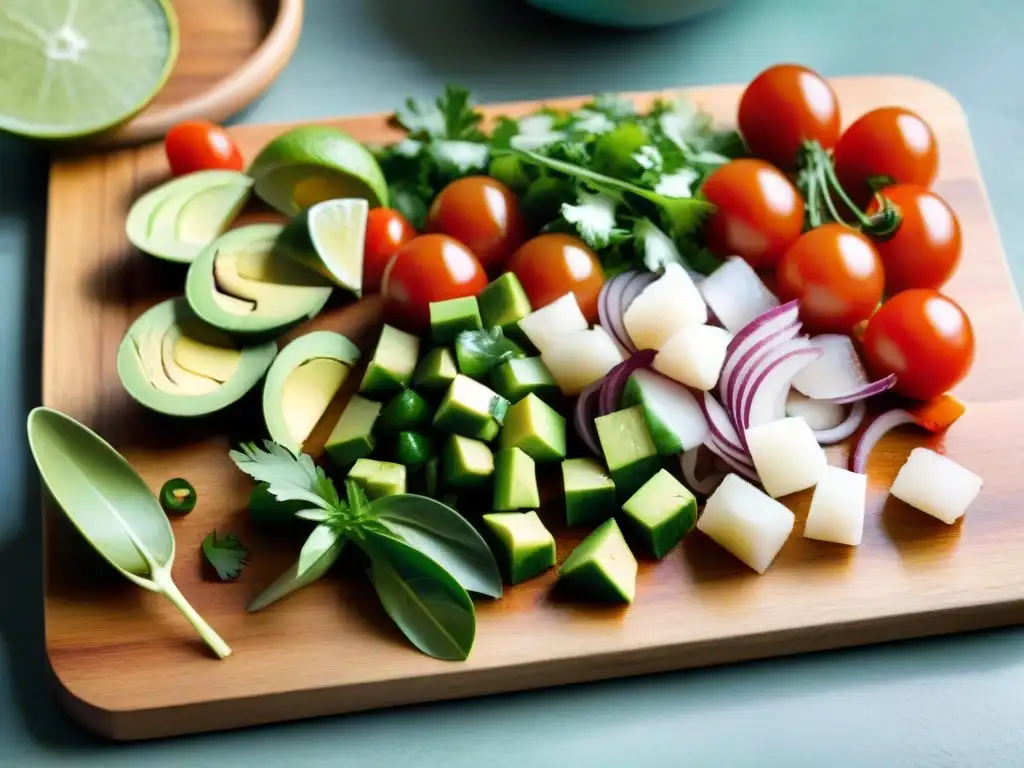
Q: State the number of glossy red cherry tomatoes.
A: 11